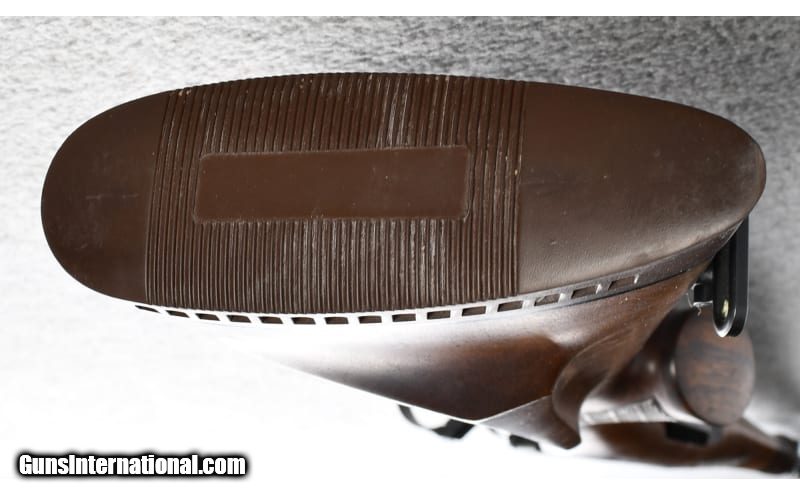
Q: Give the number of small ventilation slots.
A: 15